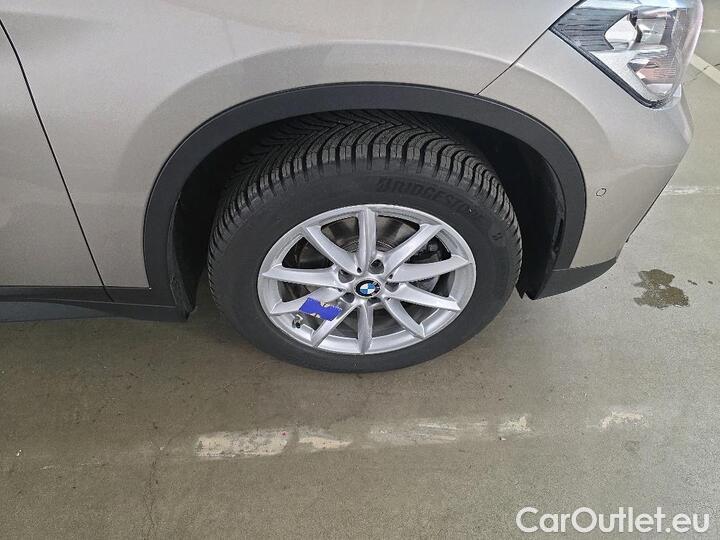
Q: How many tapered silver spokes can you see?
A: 10